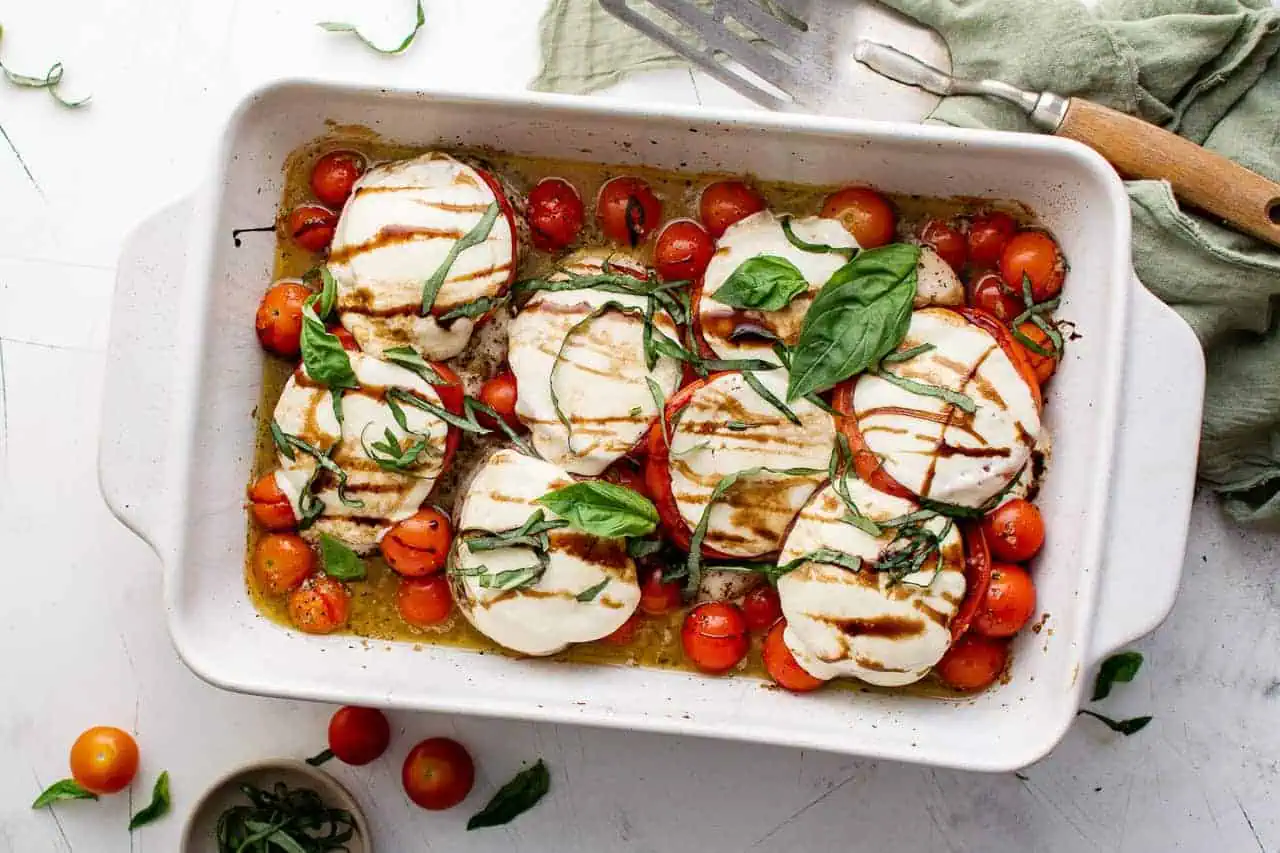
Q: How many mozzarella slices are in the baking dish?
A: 8